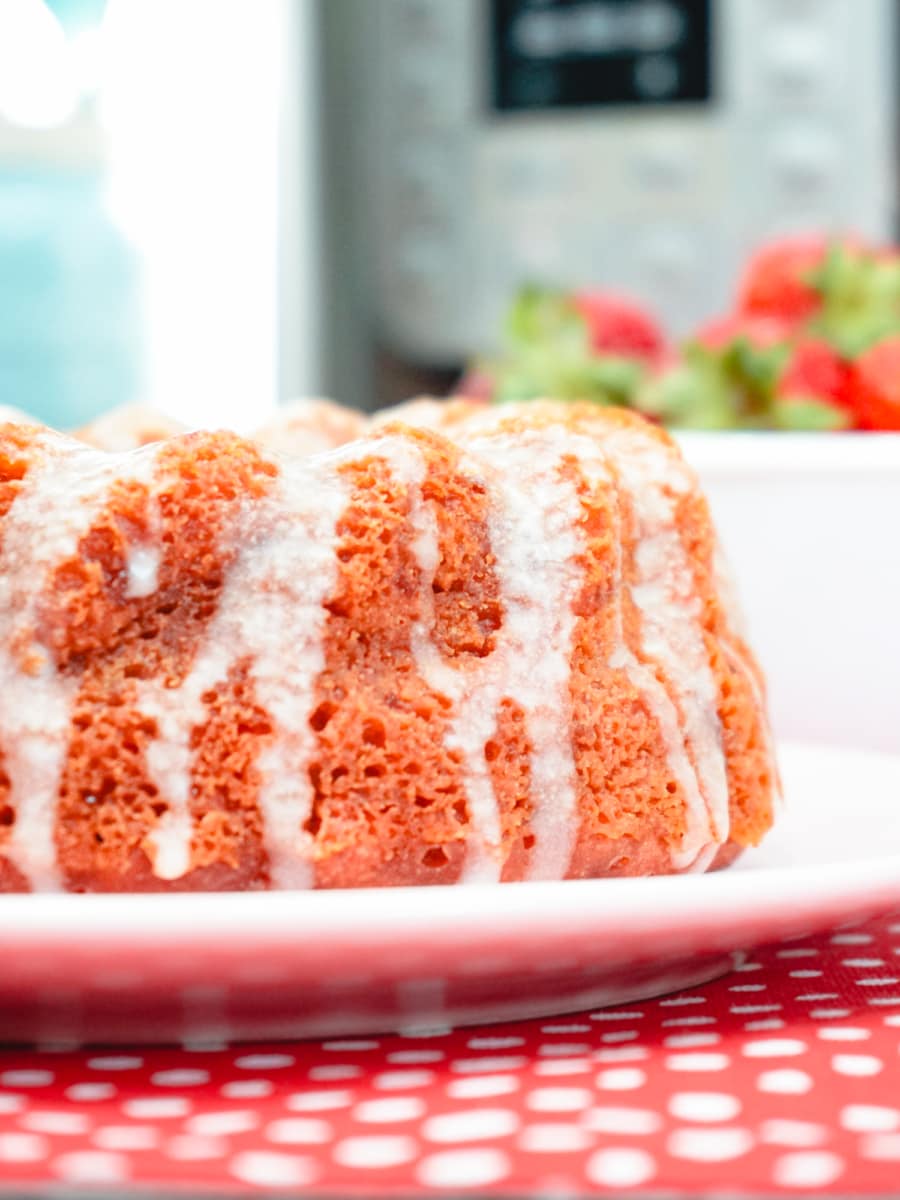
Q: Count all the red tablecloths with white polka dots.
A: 1